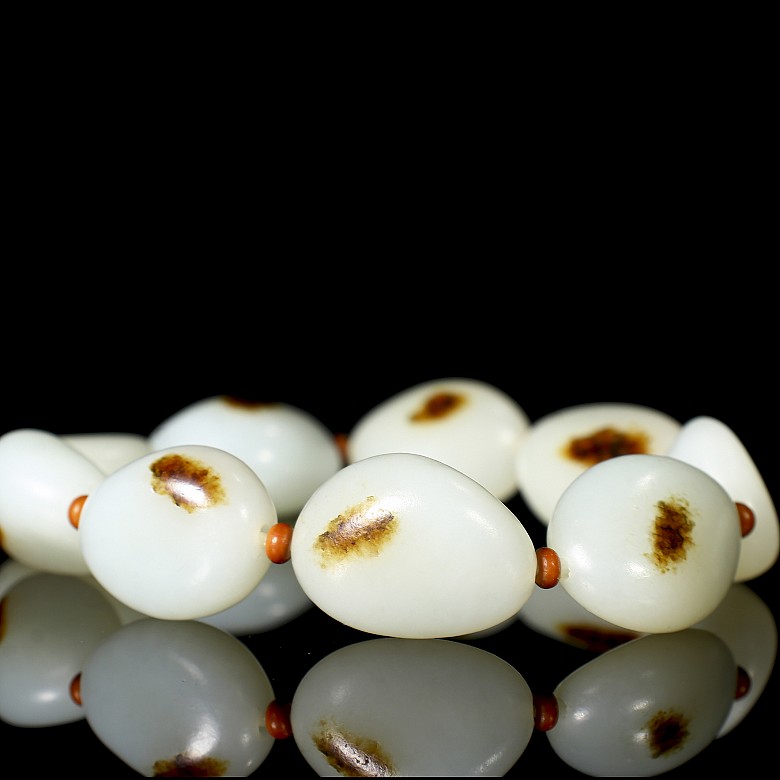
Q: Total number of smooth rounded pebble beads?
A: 9